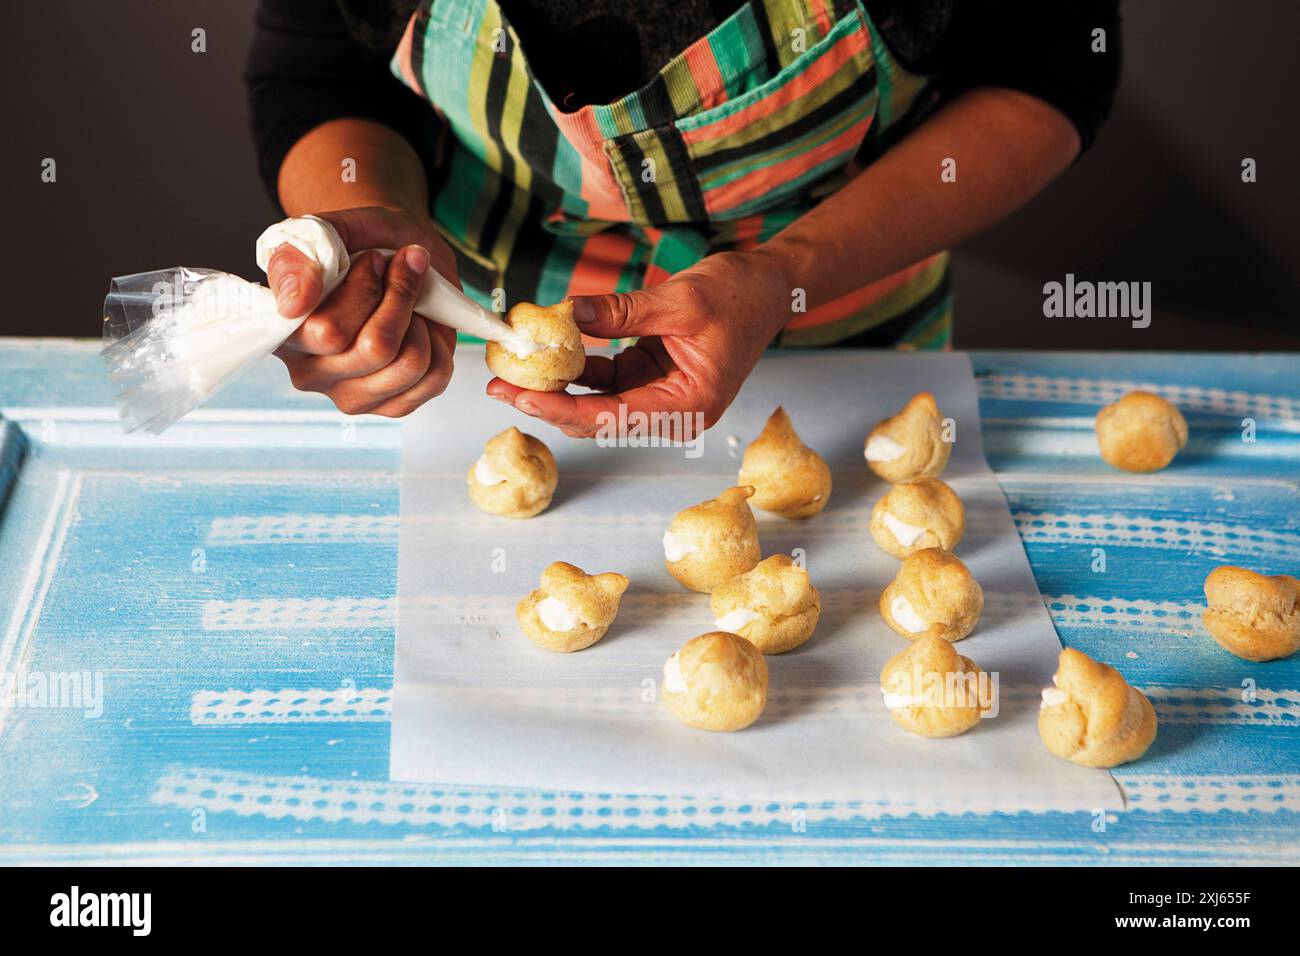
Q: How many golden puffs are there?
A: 14